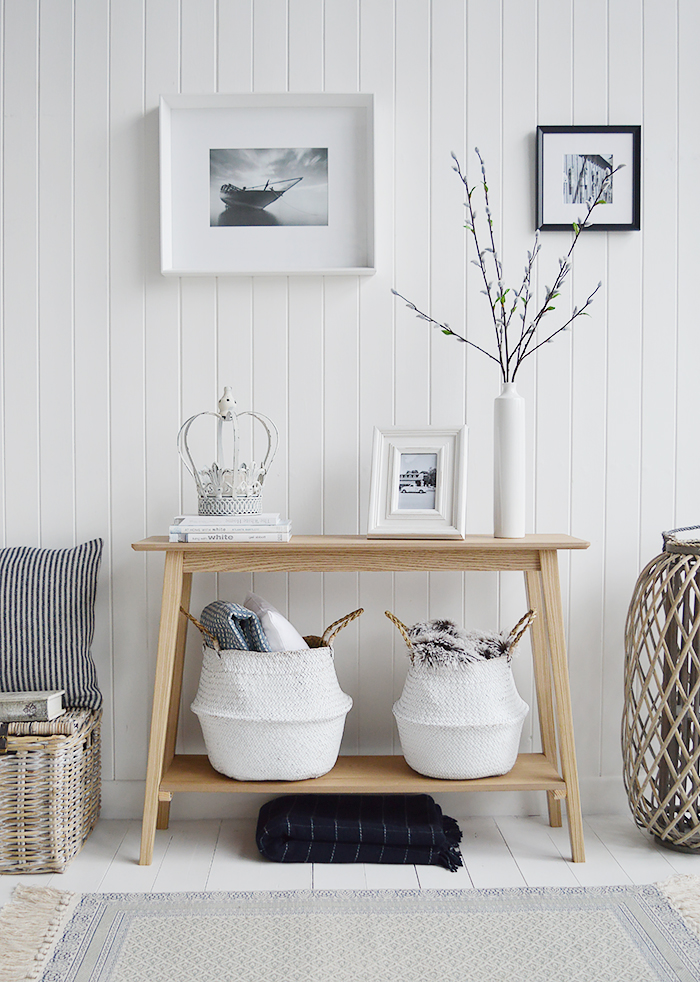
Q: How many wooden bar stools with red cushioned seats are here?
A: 0